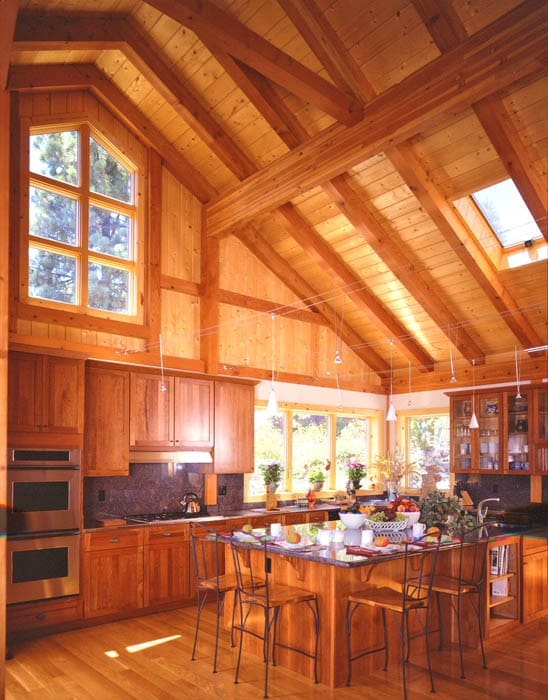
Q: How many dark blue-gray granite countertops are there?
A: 2